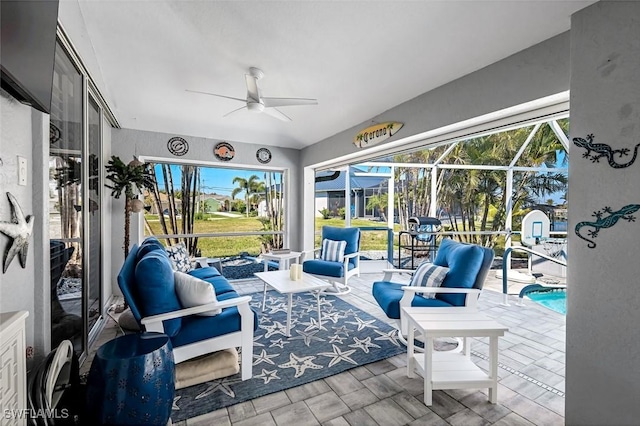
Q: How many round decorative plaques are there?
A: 3